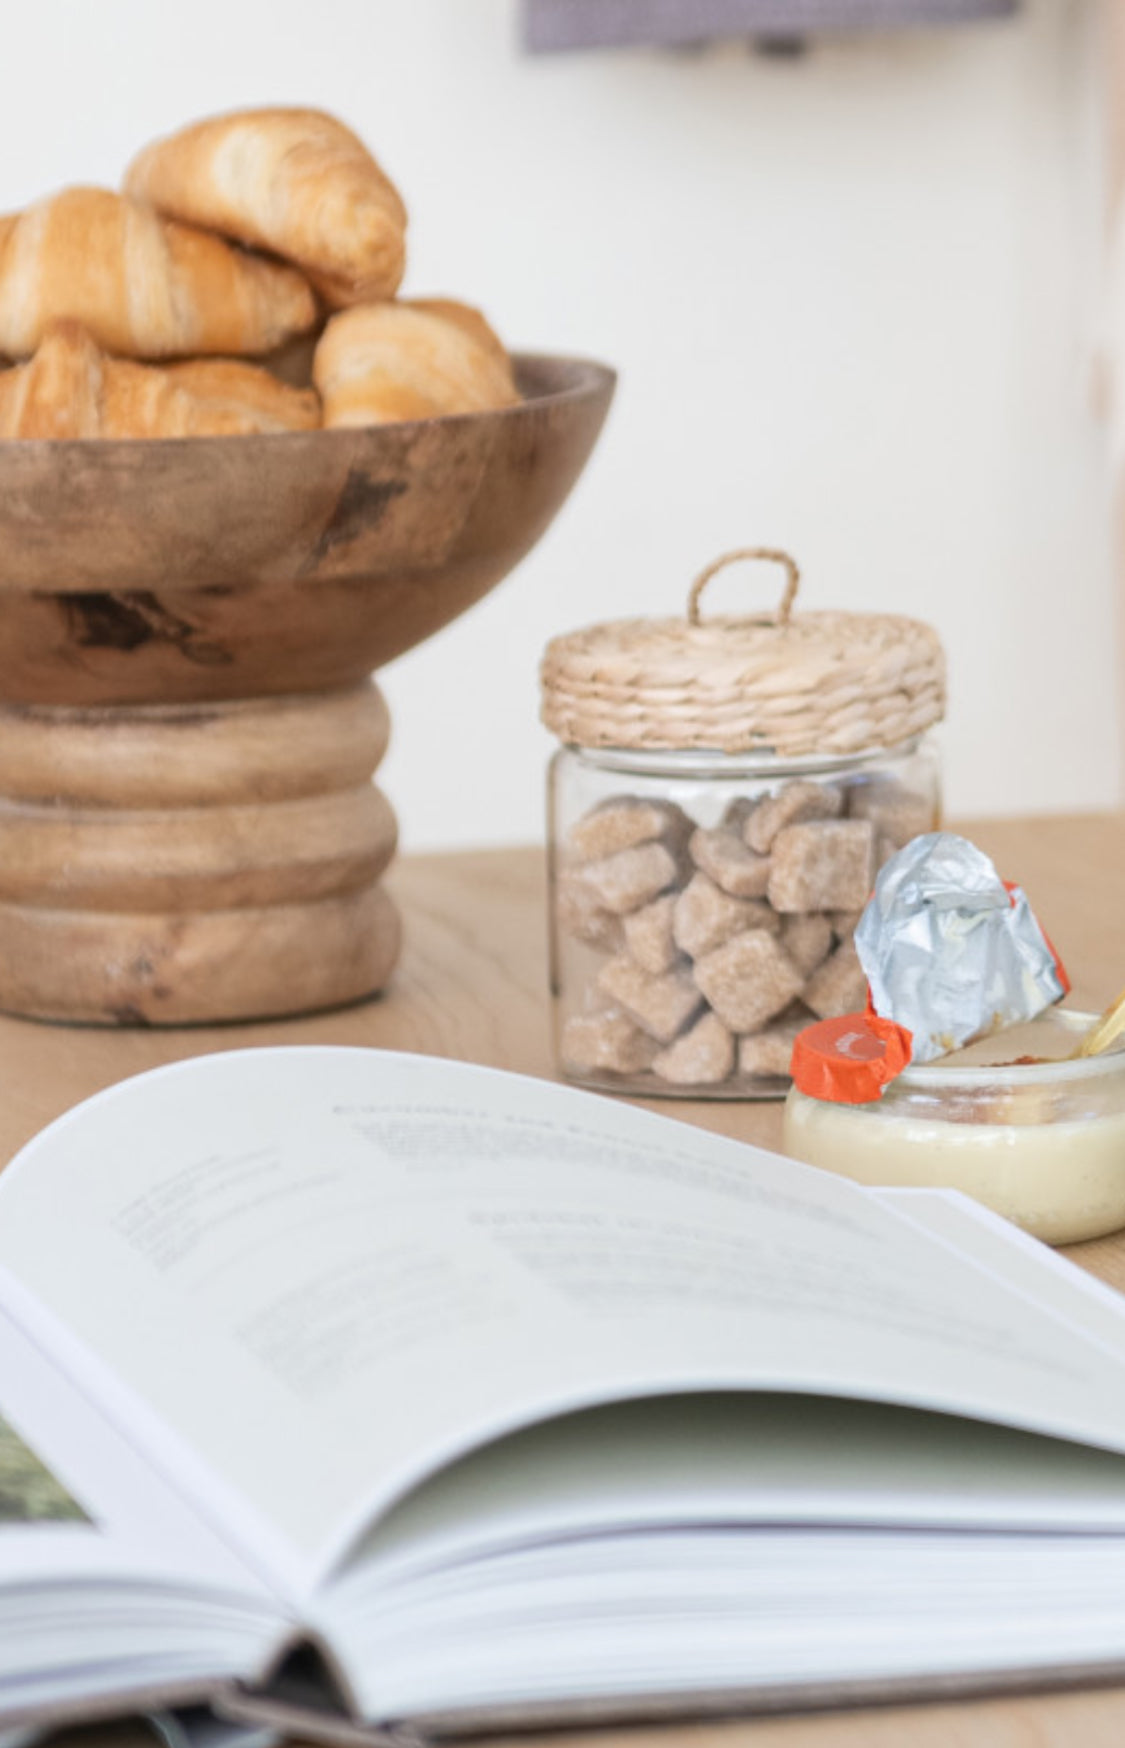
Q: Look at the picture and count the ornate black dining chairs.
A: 0